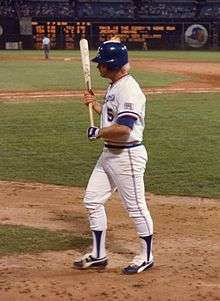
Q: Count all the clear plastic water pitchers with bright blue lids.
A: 0